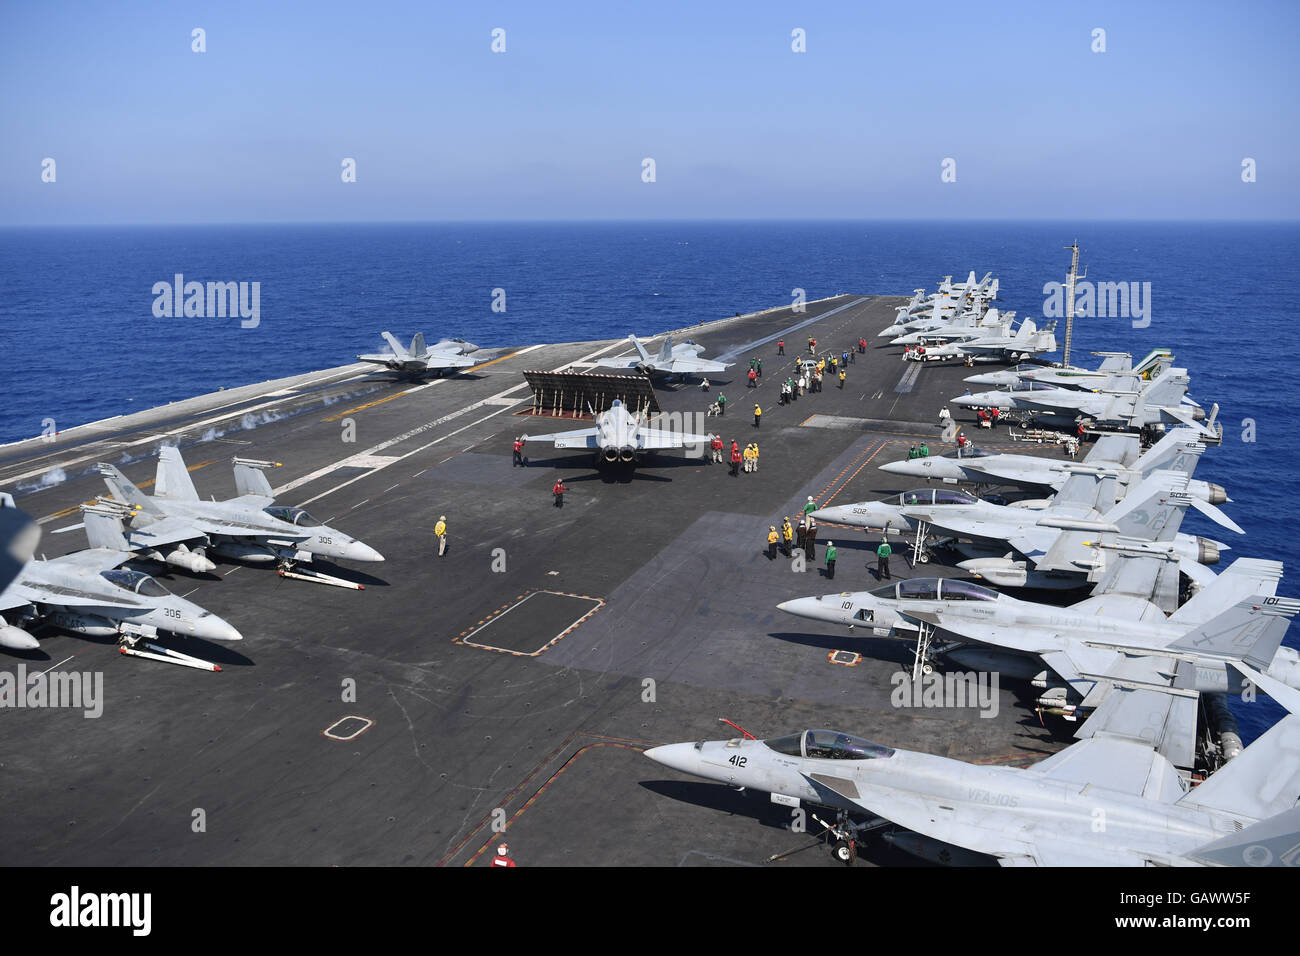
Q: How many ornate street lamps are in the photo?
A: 0